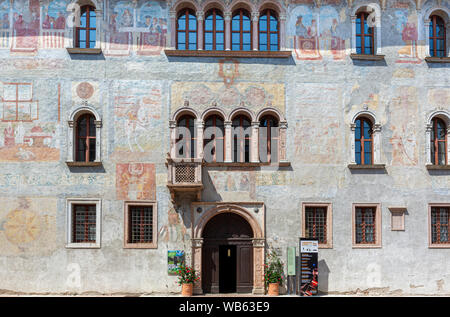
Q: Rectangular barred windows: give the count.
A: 5